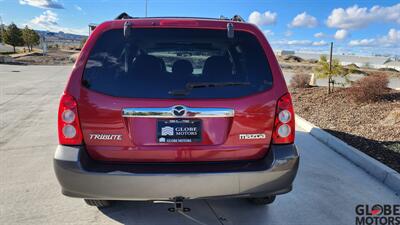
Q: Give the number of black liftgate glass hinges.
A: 2